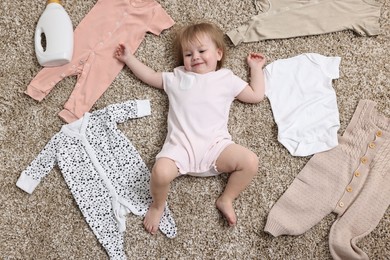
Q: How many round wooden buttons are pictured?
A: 6